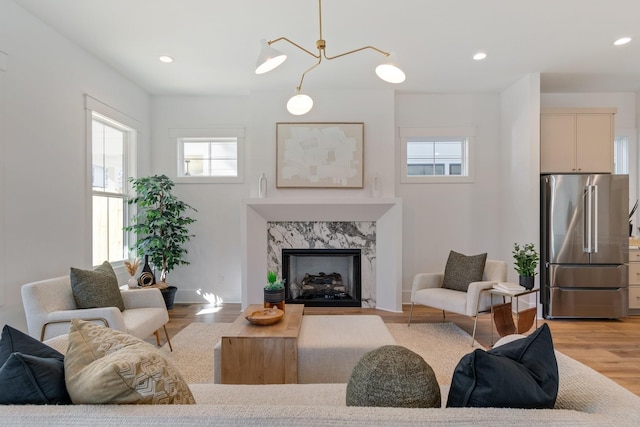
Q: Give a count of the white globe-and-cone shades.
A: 3